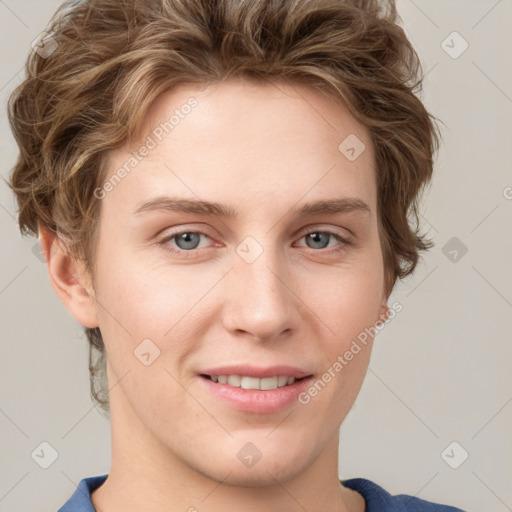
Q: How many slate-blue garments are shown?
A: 1